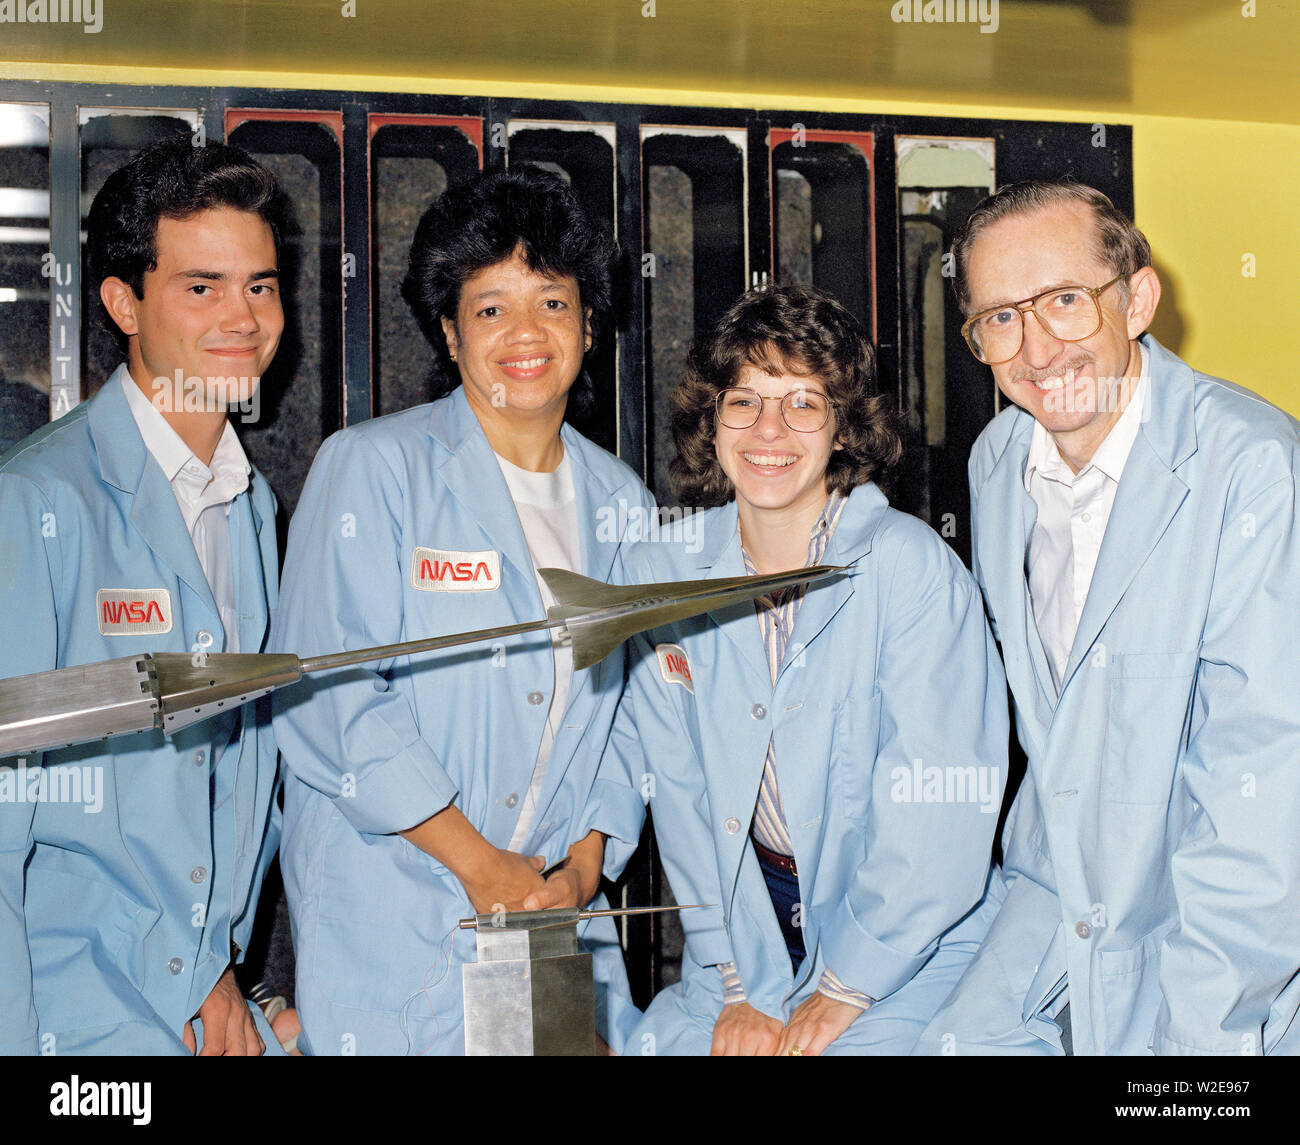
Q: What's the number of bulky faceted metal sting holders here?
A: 1